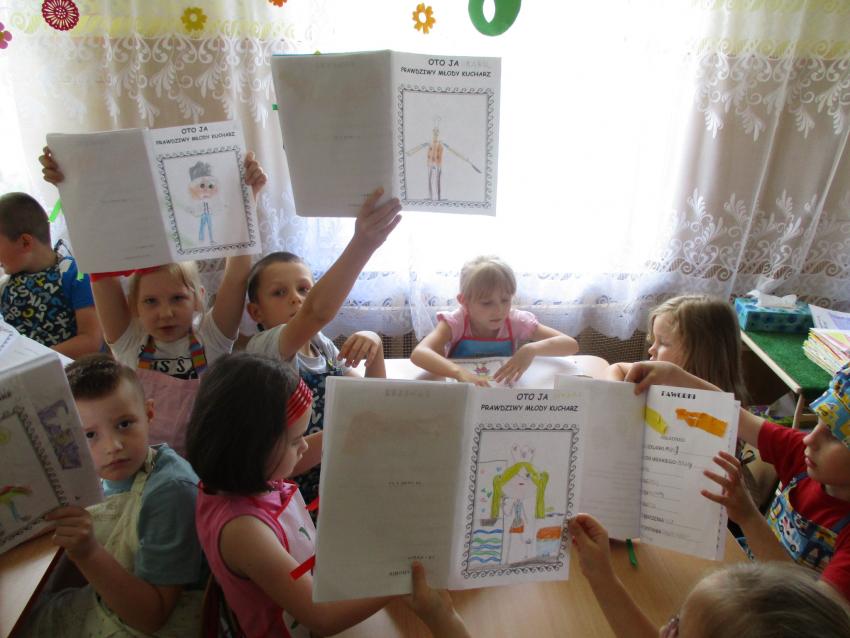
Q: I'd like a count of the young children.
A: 9